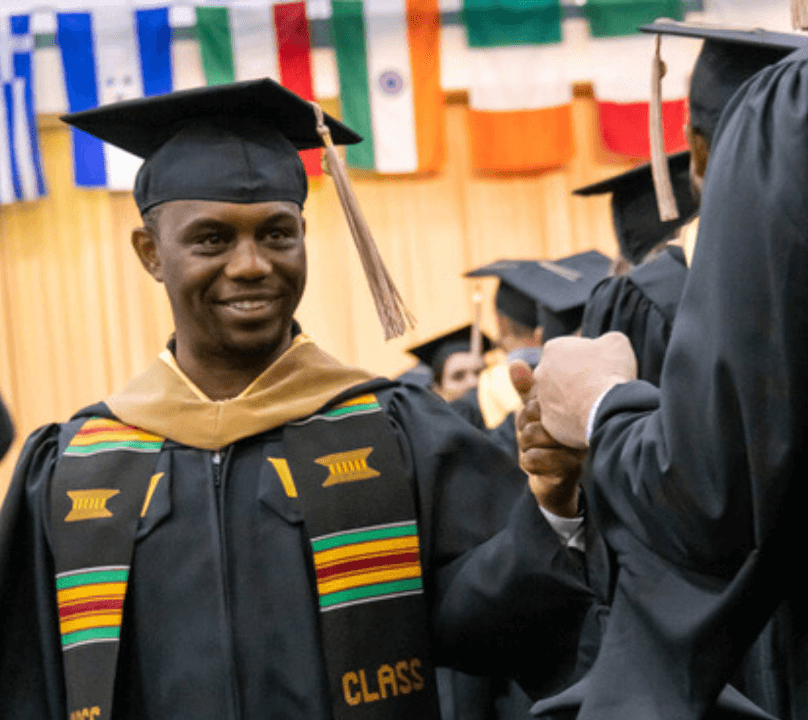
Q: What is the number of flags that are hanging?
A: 6